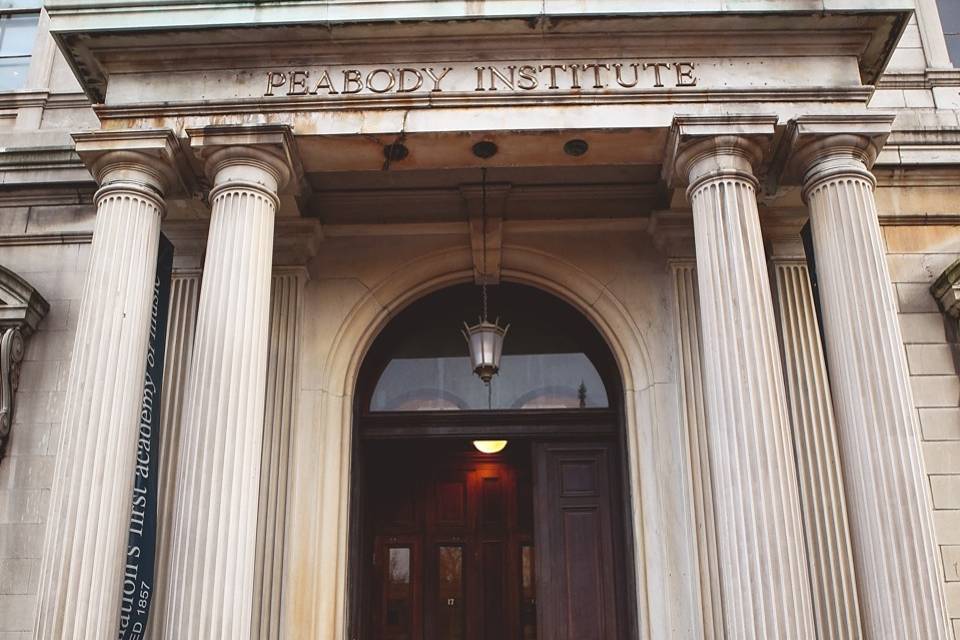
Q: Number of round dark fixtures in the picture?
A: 3